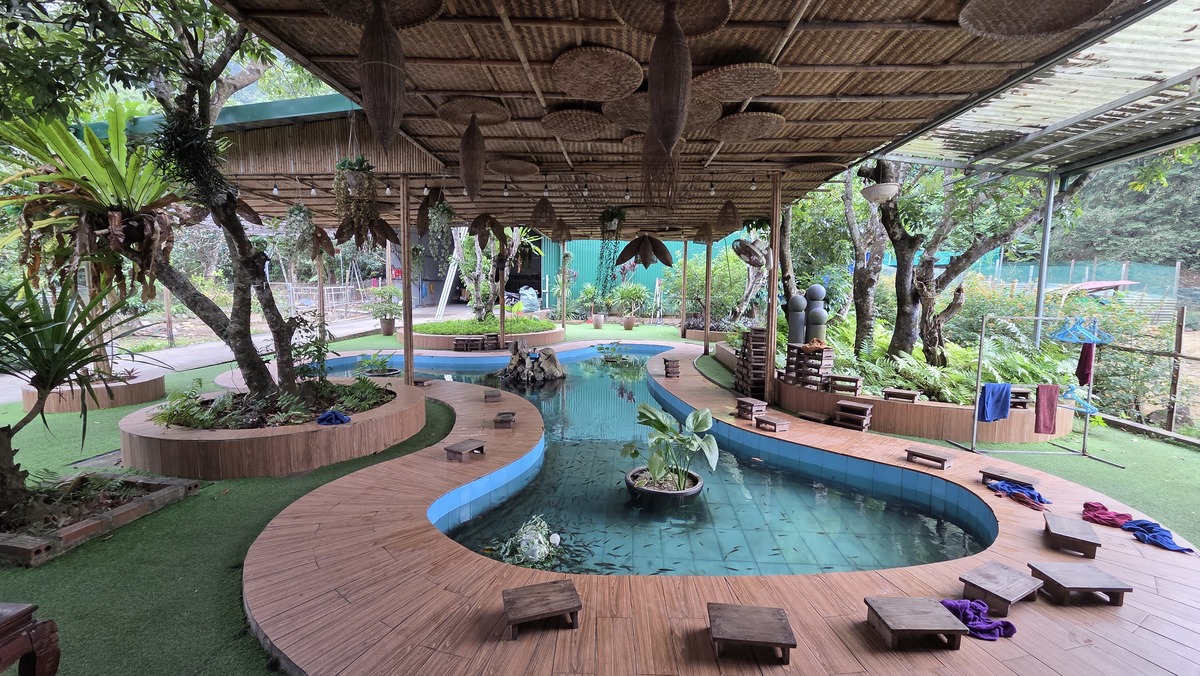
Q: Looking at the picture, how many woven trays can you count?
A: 12